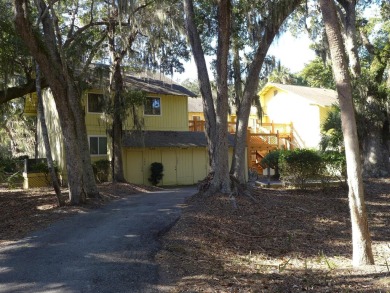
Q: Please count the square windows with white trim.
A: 3